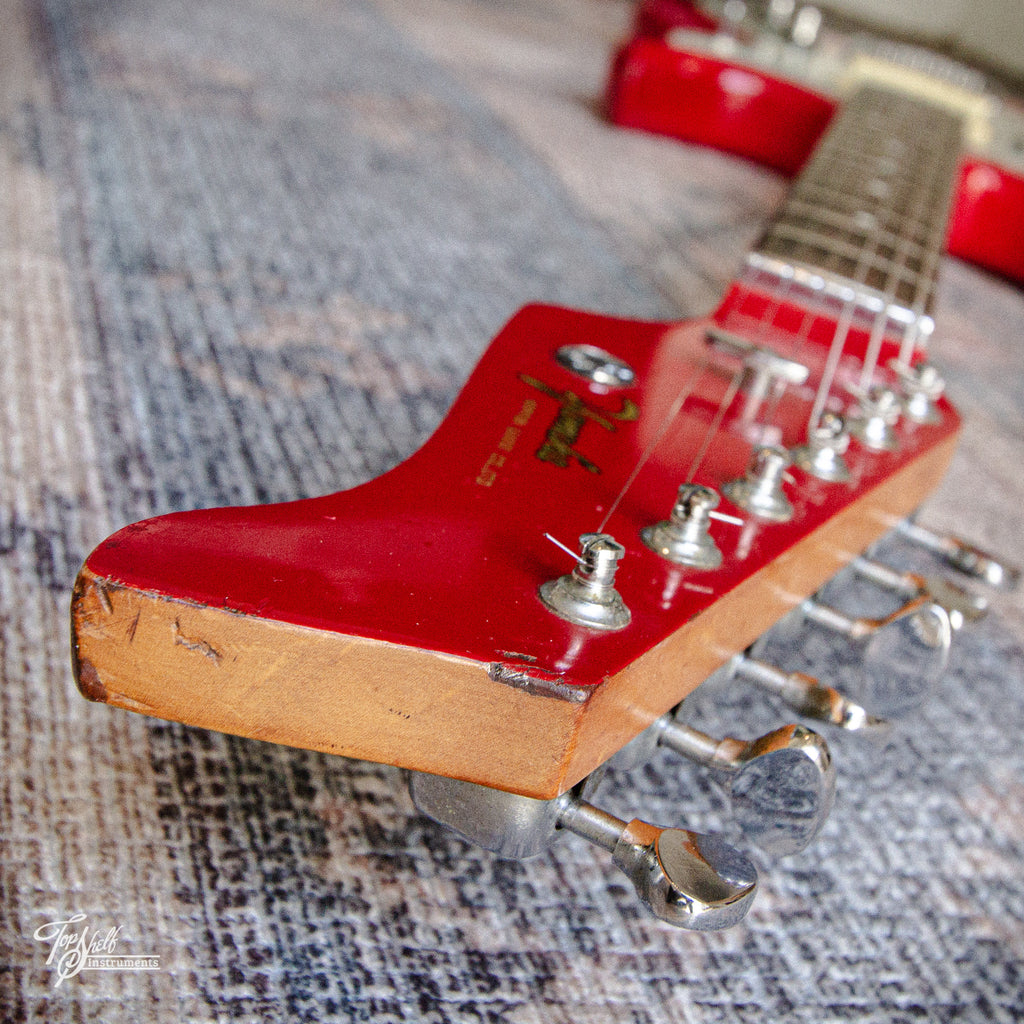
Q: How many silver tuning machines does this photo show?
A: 6